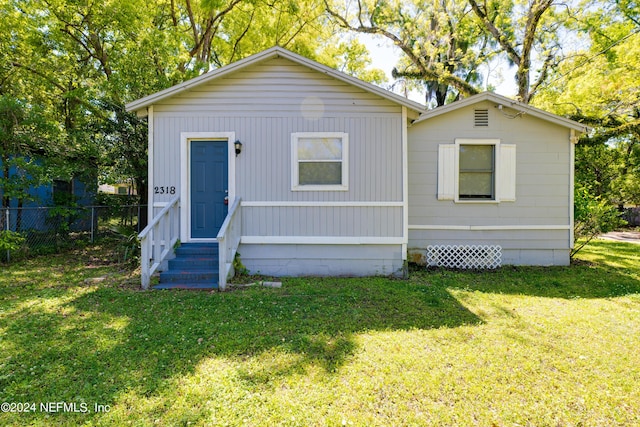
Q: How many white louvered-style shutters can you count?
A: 2